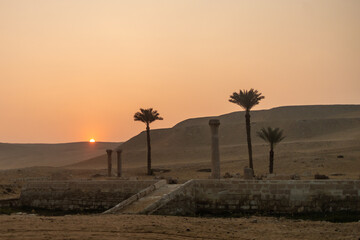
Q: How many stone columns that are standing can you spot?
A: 3